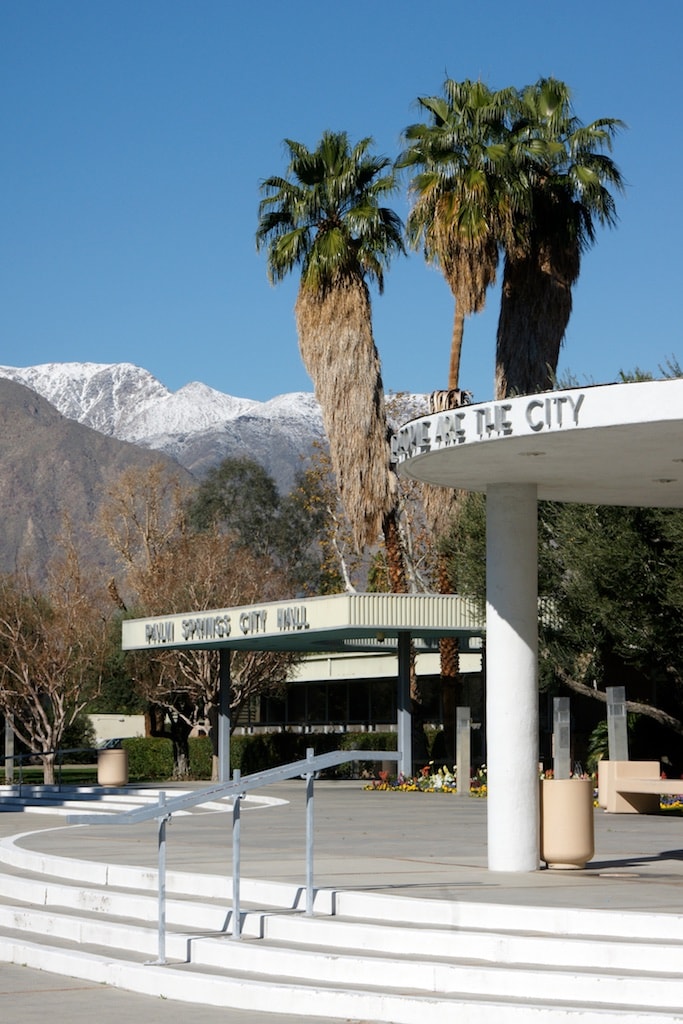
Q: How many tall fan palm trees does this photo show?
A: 3